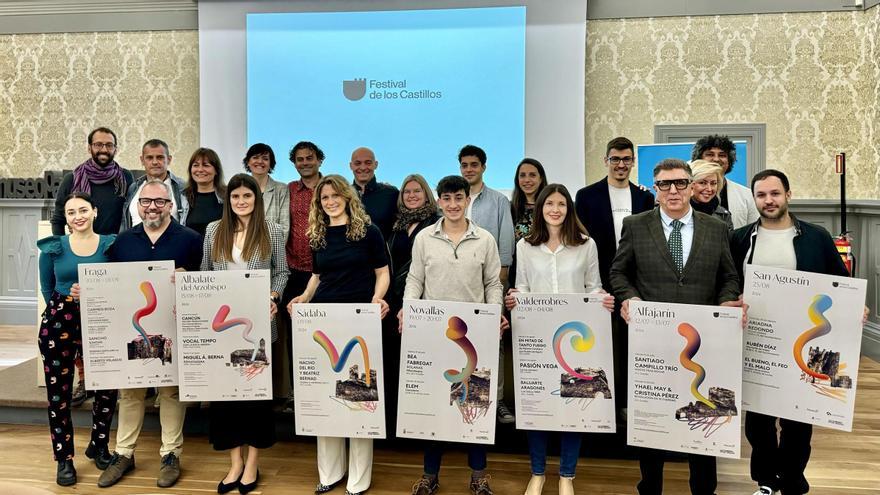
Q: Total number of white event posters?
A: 7